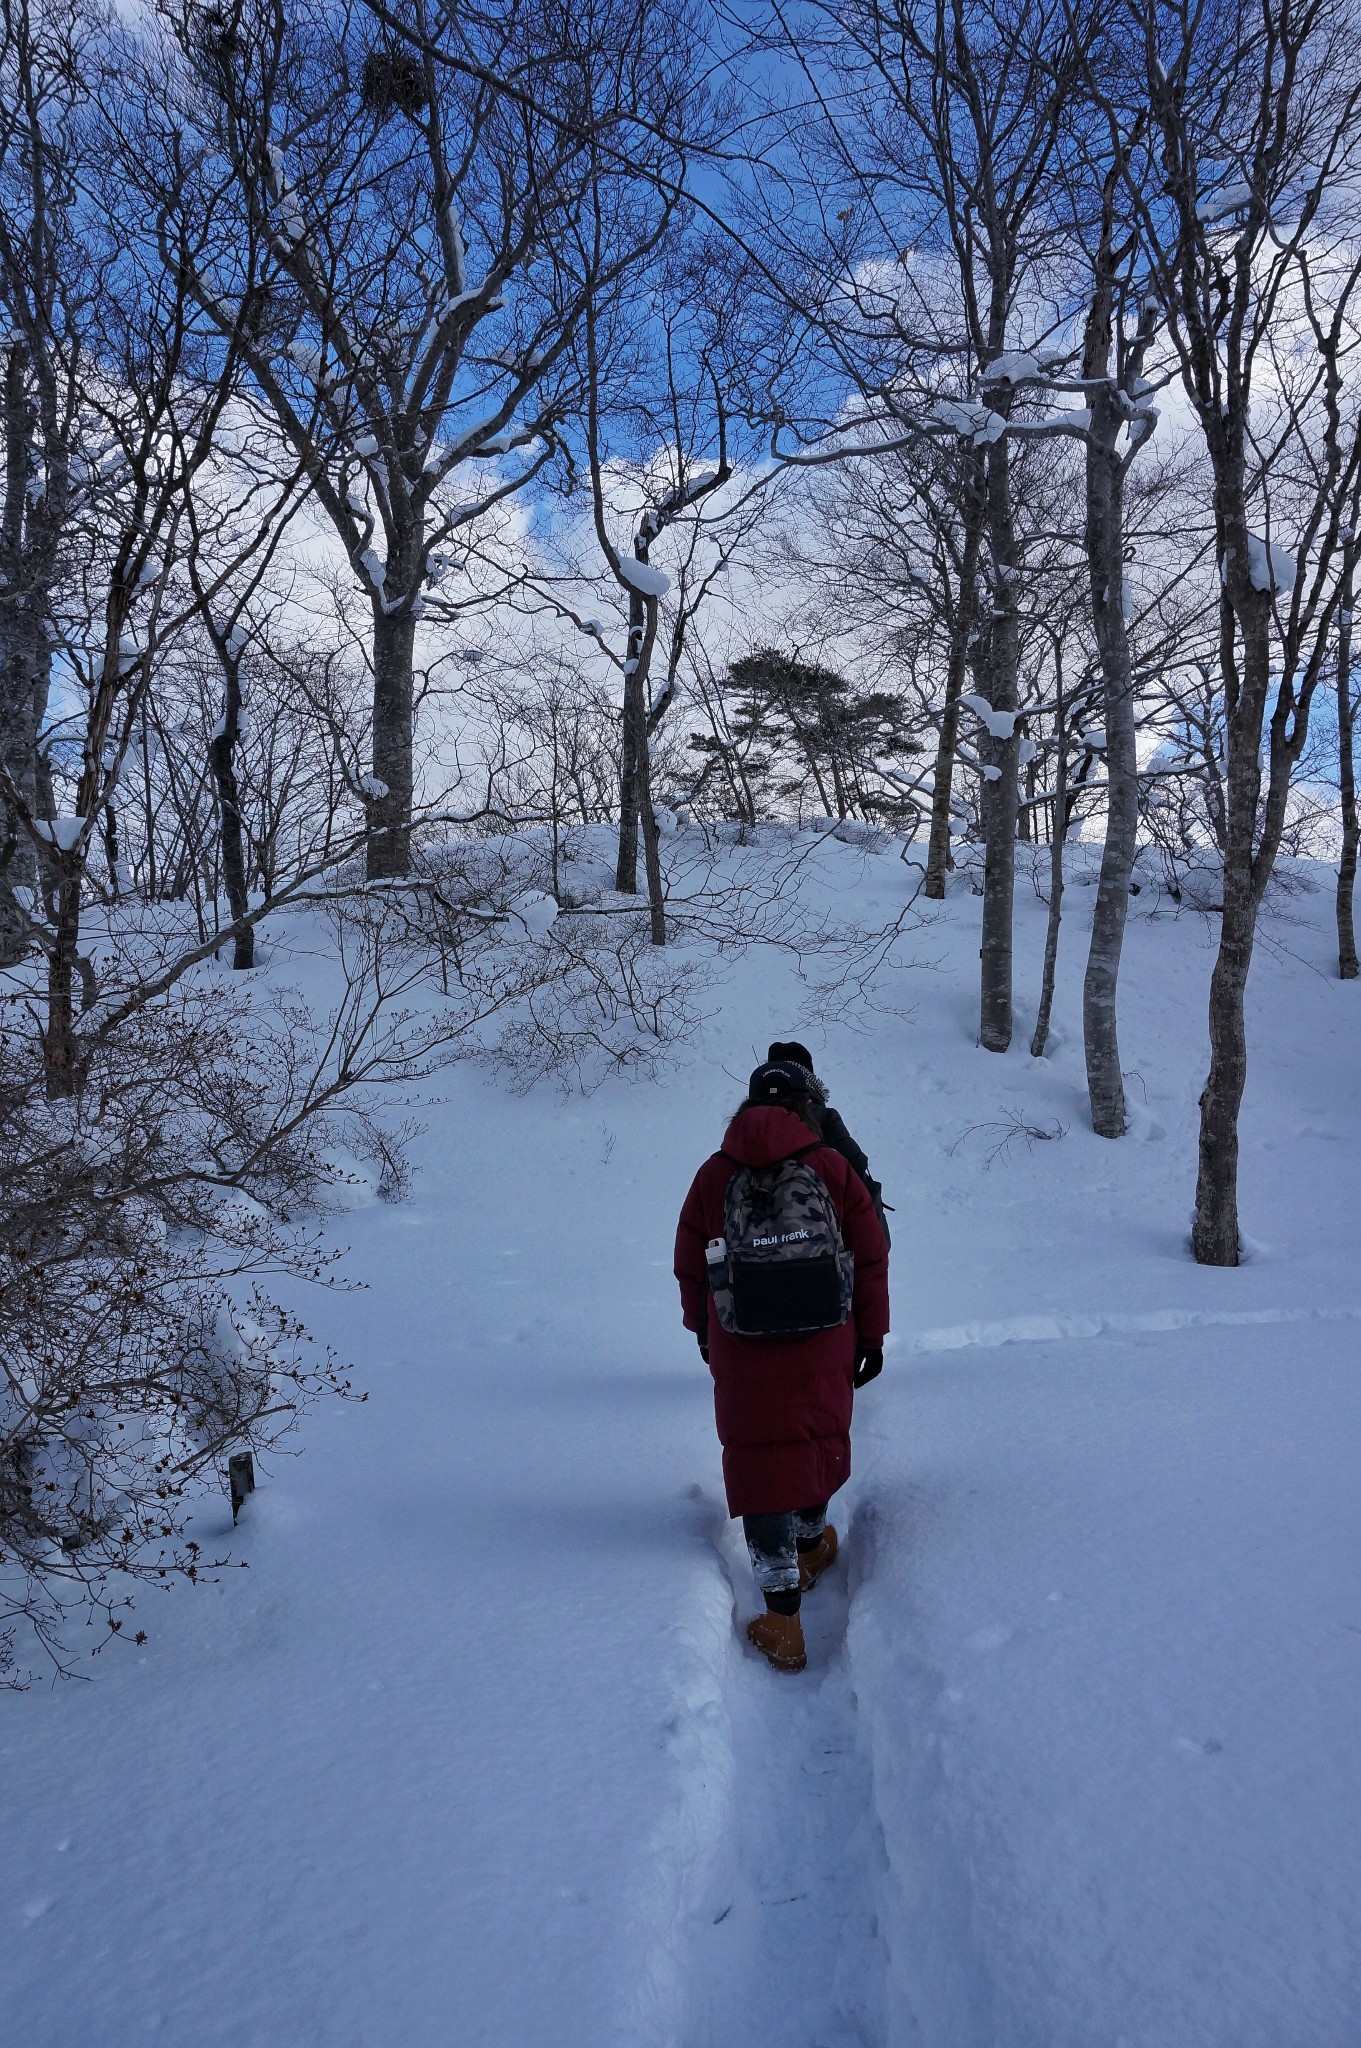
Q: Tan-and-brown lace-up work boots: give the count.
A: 2